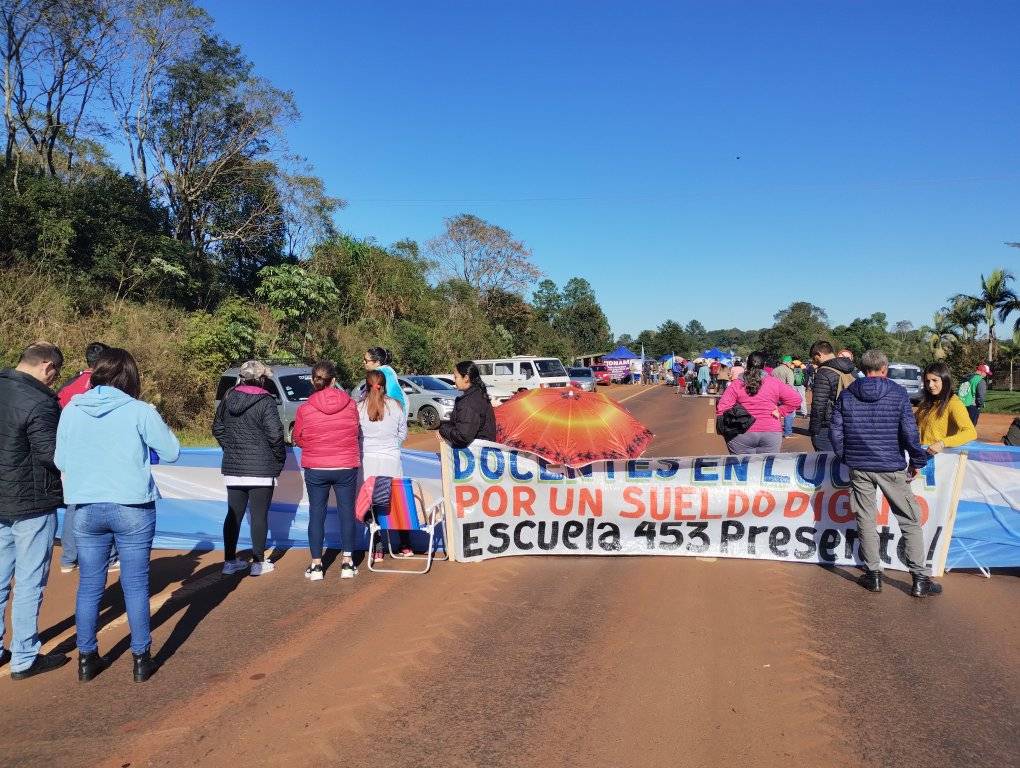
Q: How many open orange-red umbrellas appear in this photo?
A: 1